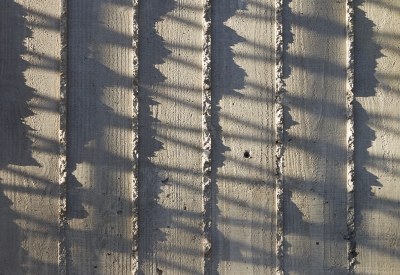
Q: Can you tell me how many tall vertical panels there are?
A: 6